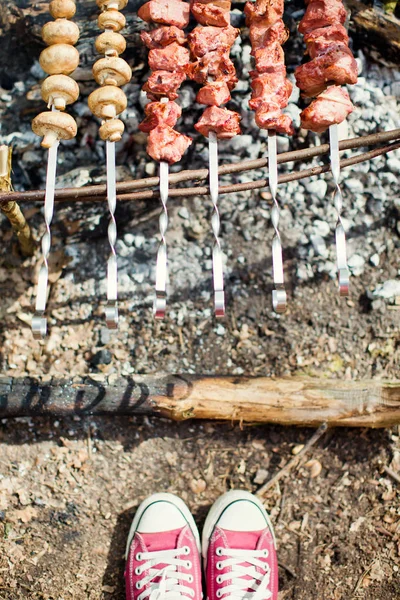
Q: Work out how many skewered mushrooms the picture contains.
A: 11